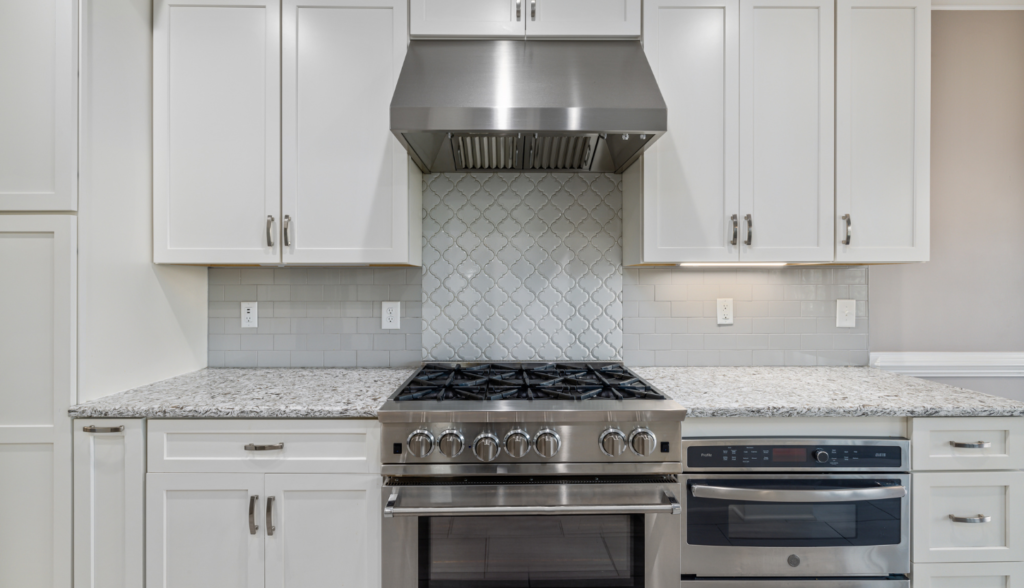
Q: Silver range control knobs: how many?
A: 7